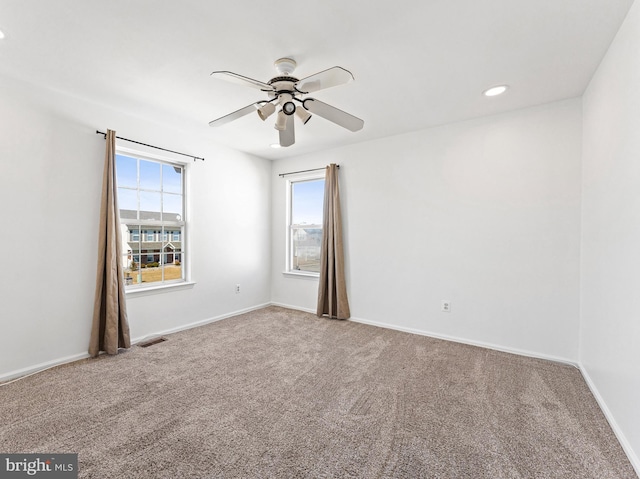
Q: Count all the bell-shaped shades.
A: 4